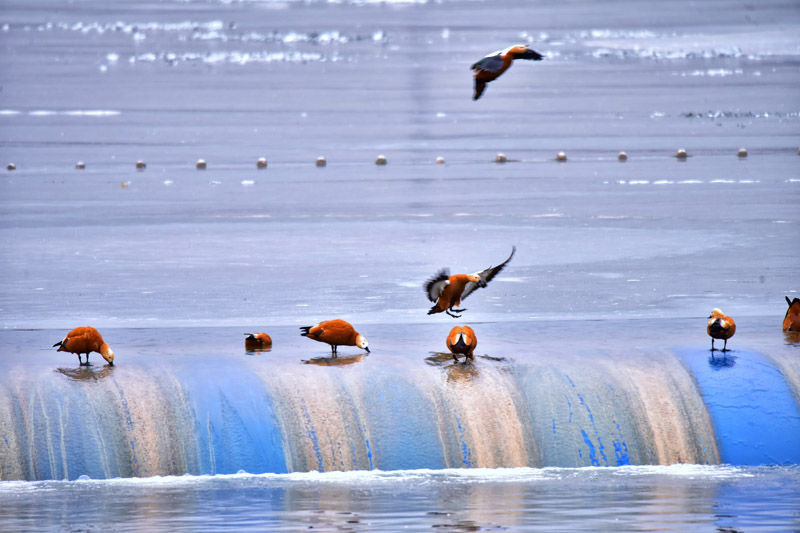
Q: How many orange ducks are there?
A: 8